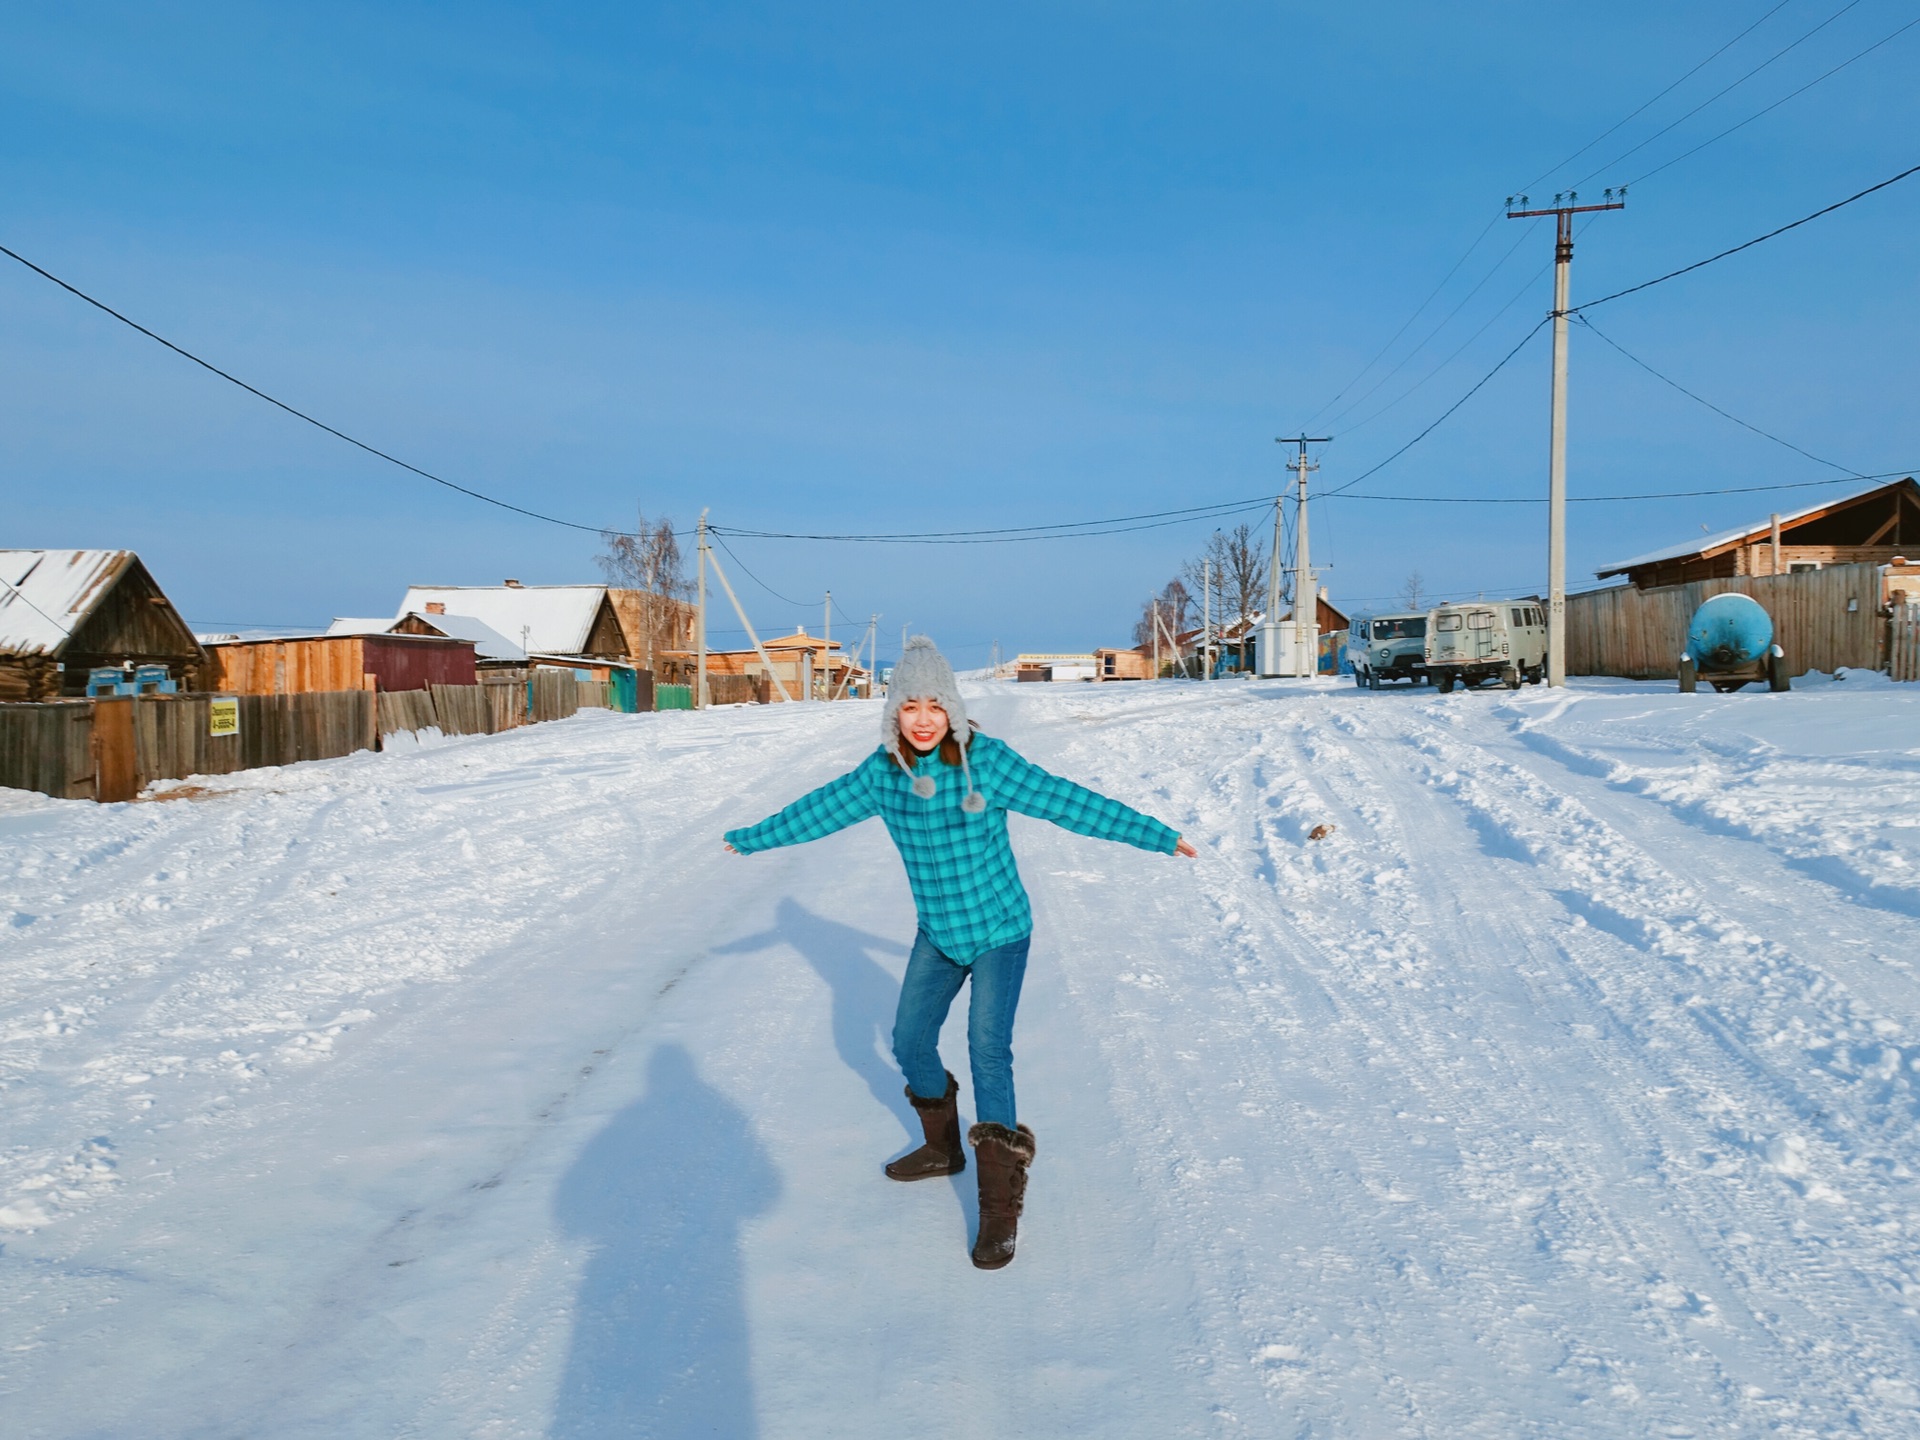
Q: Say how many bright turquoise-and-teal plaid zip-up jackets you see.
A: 1